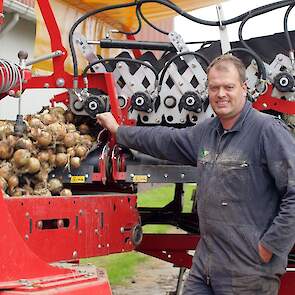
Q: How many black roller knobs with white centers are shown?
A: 4